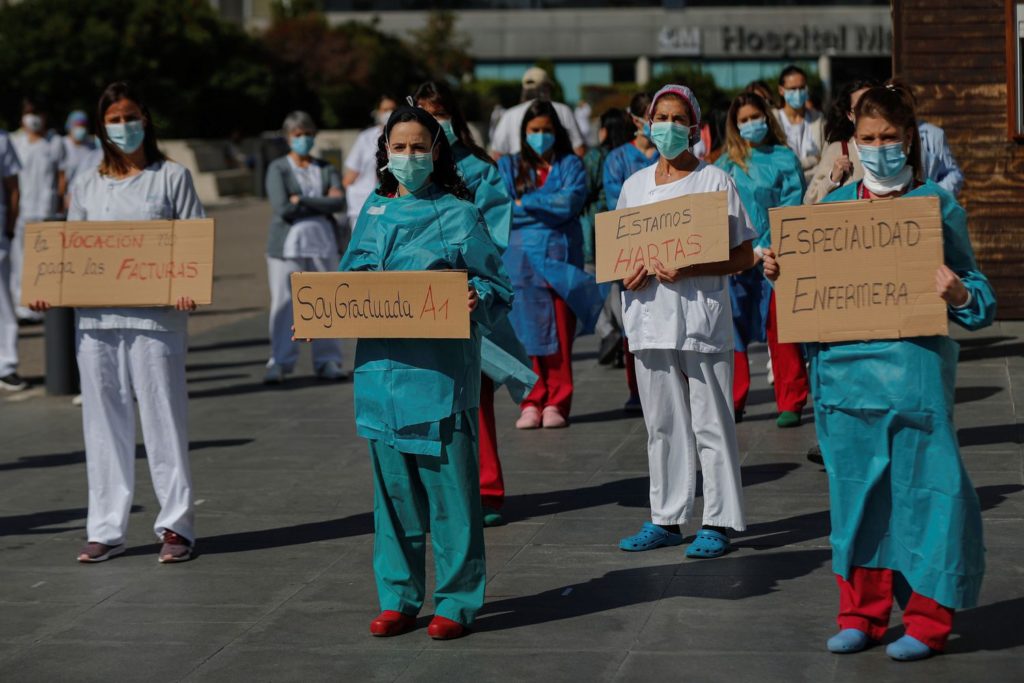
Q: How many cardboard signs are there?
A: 4